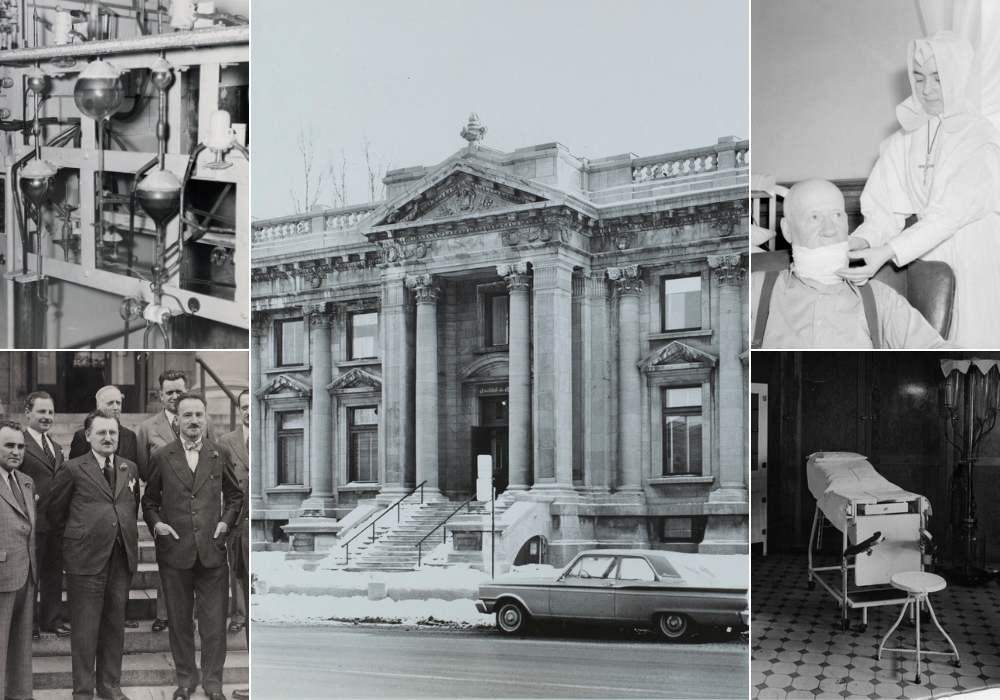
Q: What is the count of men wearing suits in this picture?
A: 7